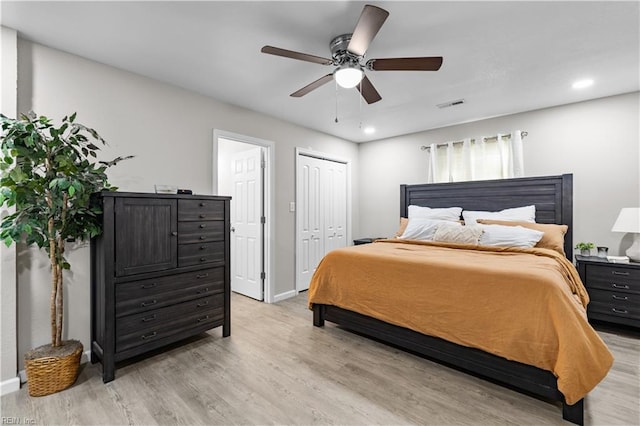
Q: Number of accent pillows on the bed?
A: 1